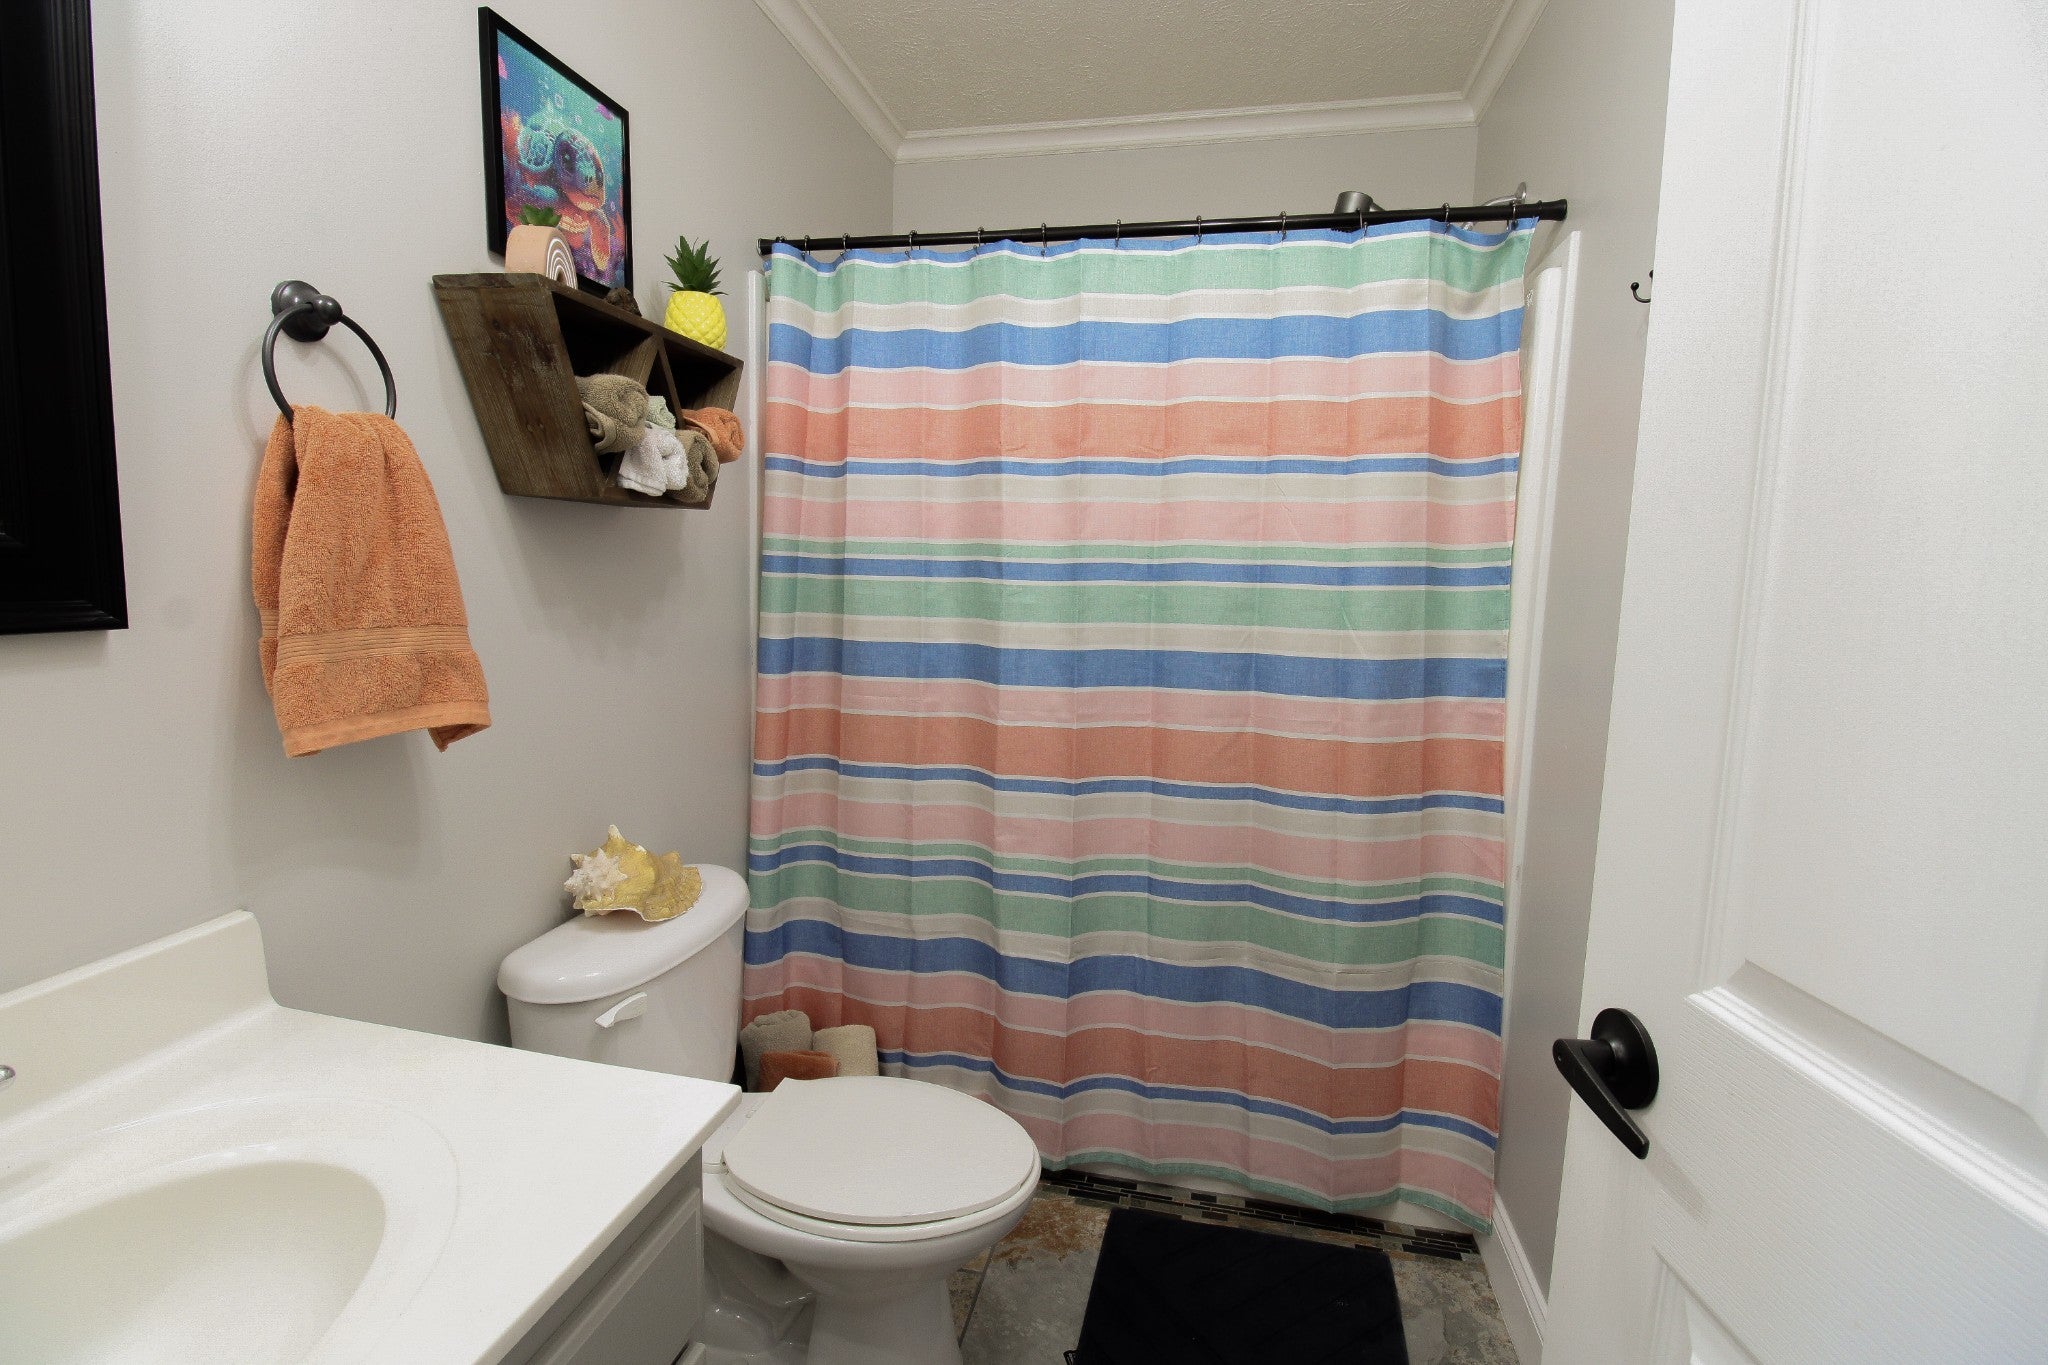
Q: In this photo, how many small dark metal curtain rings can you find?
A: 12